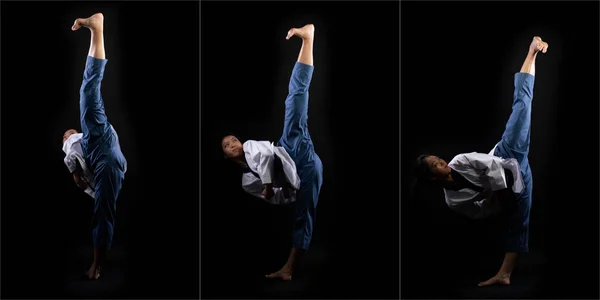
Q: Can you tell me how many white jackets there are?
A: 3